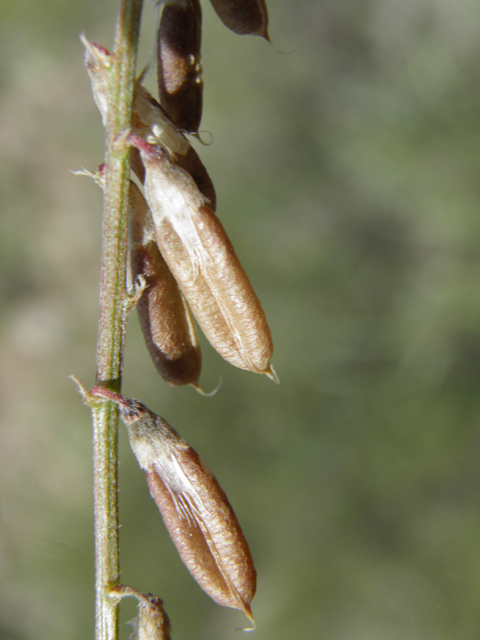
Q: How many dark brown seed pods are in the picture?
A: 4